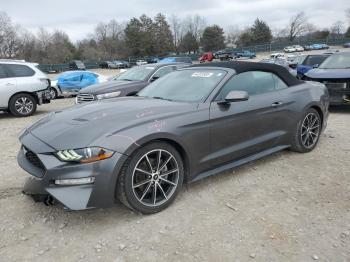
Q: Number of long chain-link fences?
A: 1